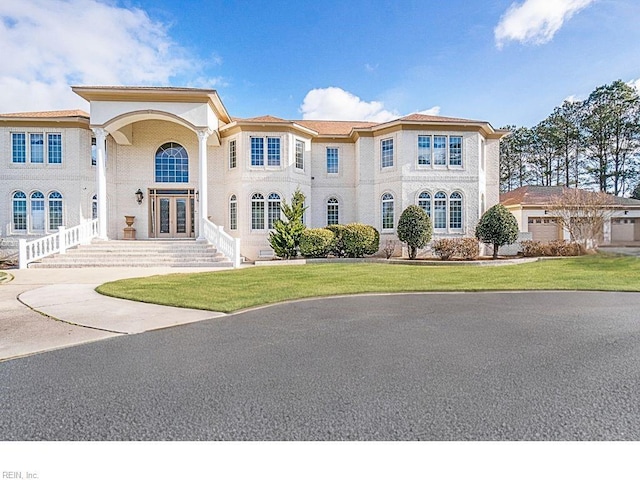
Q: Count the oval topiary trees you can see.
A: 2